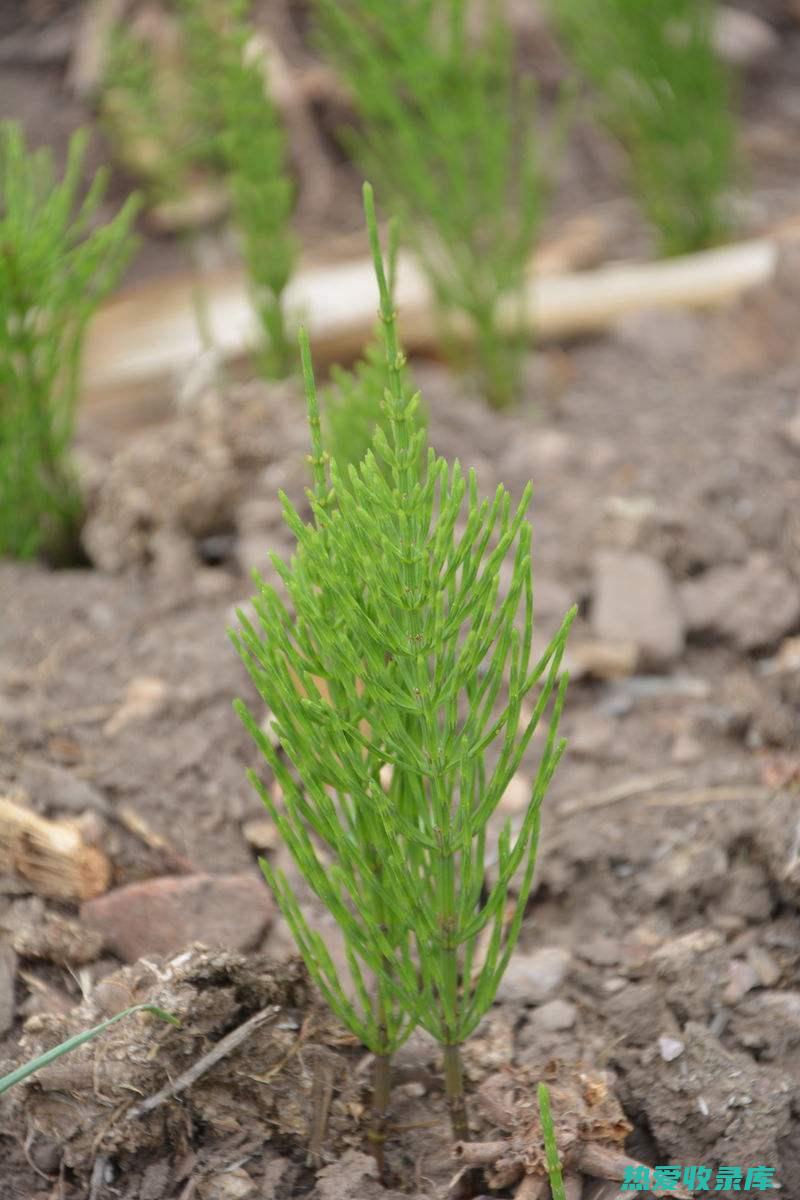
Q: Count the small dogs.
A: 0